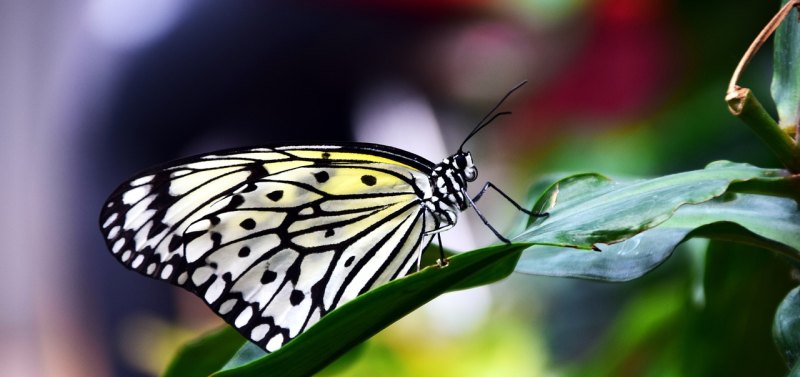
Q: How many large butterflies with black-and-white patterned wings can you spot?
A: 1